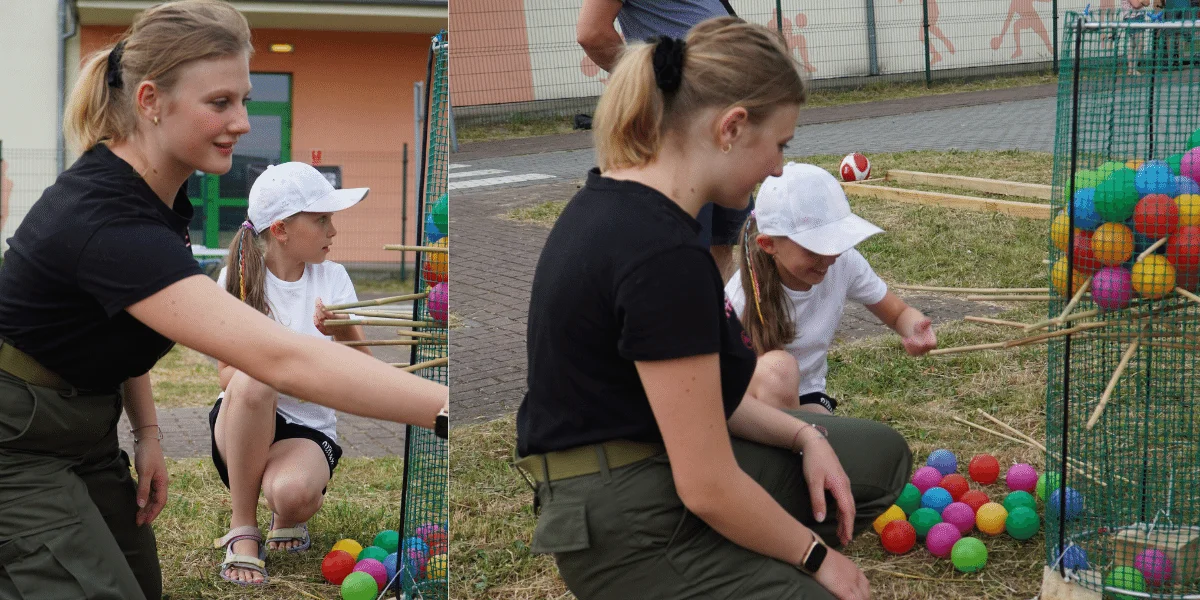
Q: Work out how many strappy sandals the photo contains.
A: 2